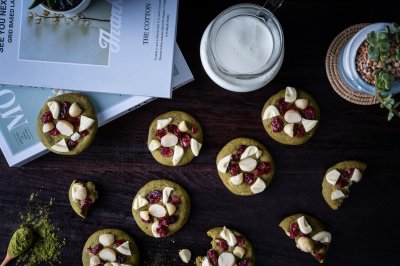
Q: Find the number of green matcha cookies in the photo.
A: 10